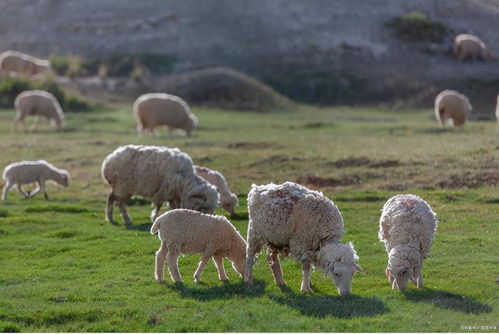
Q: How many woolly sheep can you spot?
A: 12